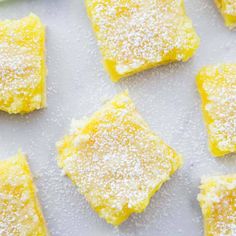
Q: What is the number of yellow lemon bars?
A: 7